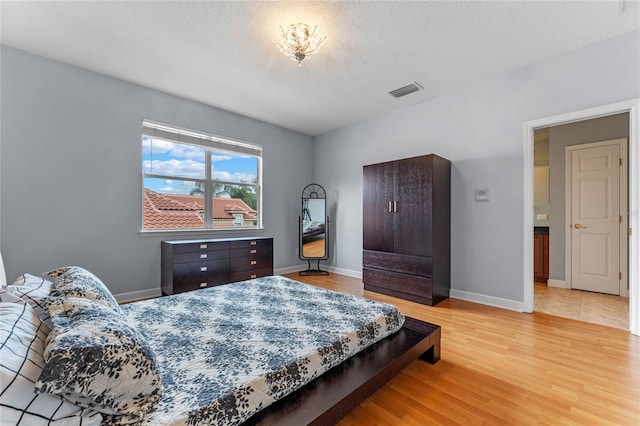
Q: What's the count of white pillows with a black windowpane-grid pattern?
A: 2